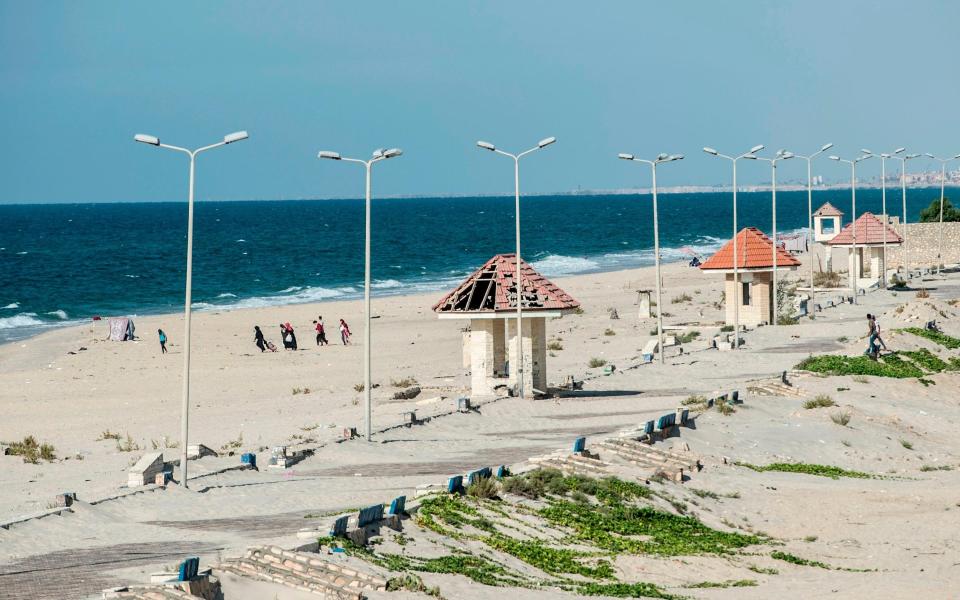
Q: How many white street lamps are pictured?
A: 11